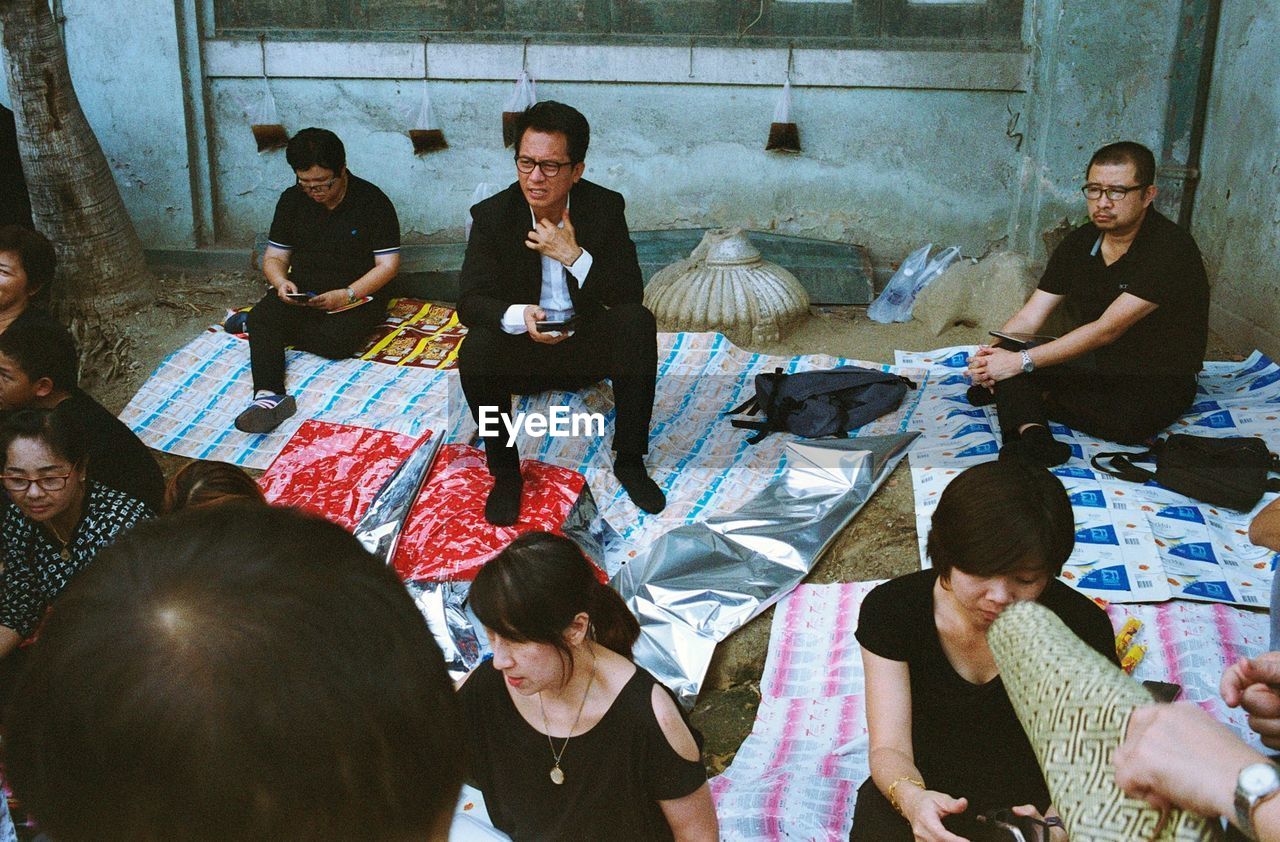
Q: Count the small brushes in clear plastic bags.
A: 4